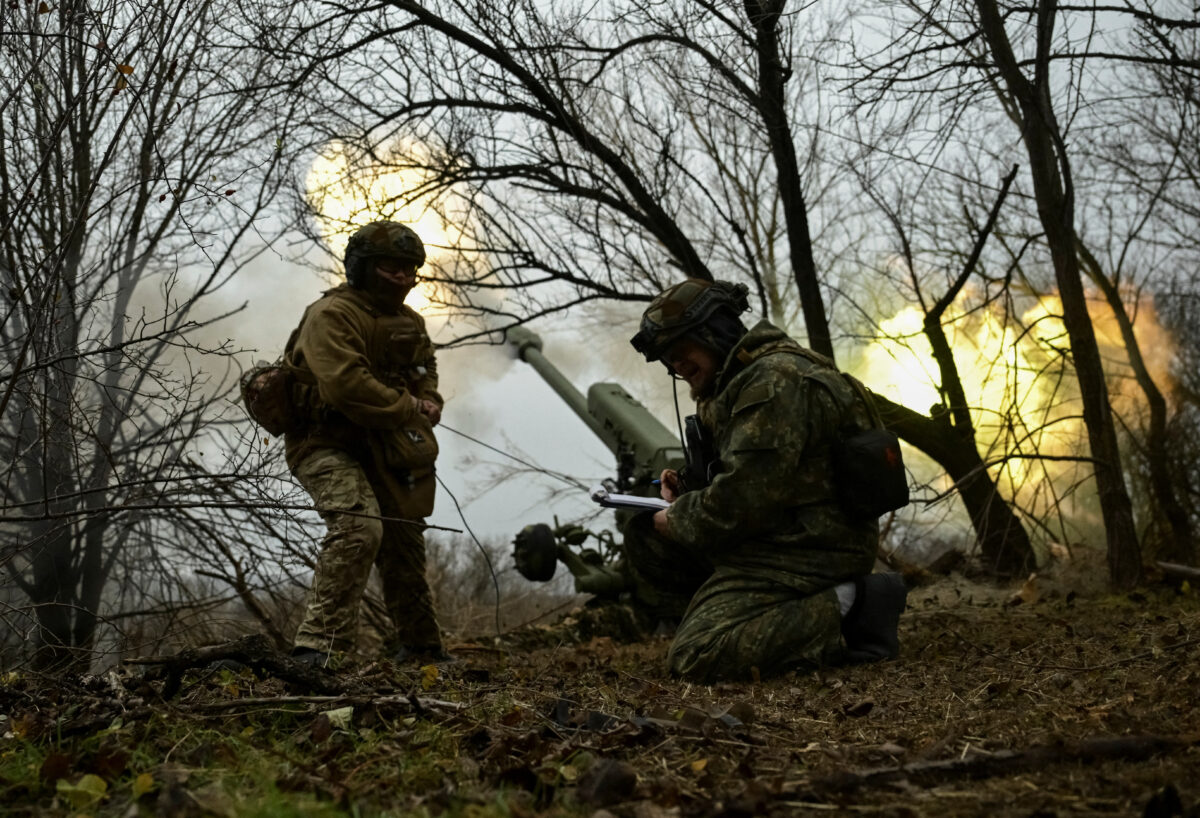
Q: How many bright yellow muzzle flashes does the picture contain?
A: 2